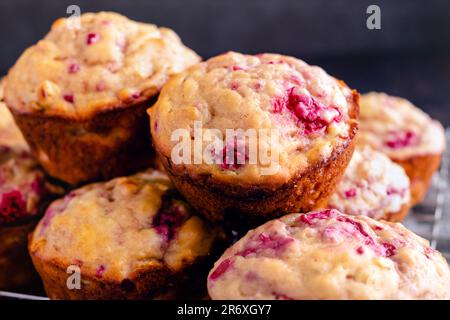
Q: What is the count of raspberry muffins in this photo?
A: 8